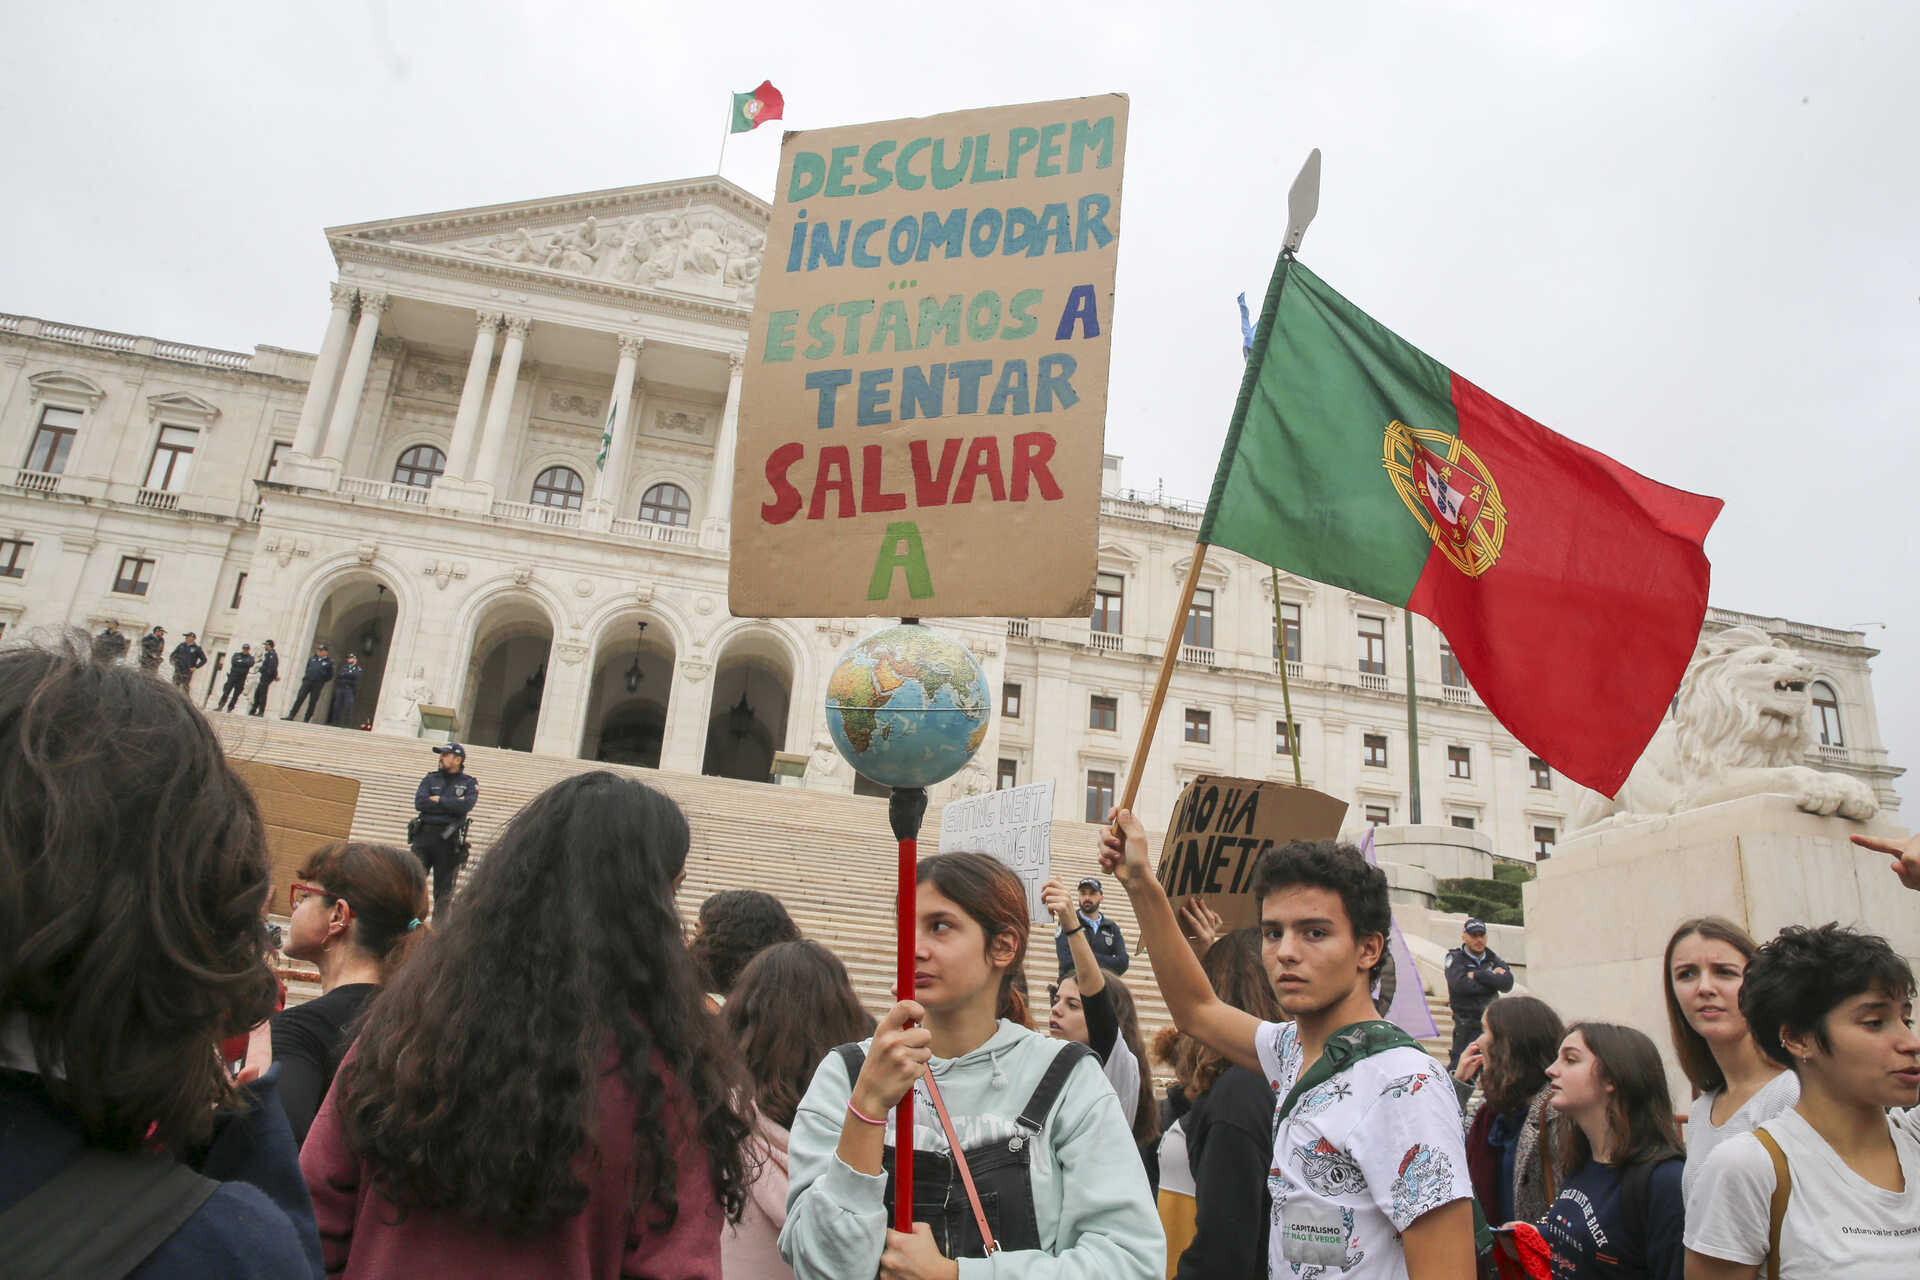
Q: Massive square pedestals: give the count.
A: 1